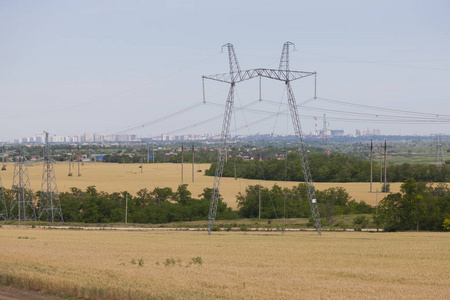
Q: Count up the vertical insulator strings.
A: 3